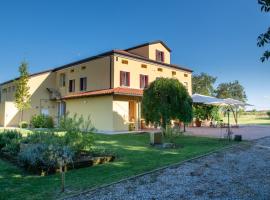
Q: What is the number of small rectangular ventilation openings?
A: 7